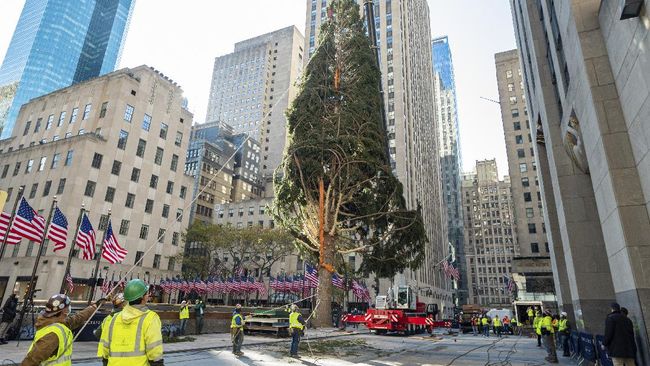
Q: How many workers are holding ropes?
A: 3